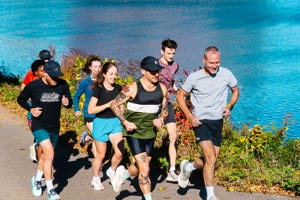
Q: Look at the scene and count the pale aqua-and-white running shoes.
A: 2